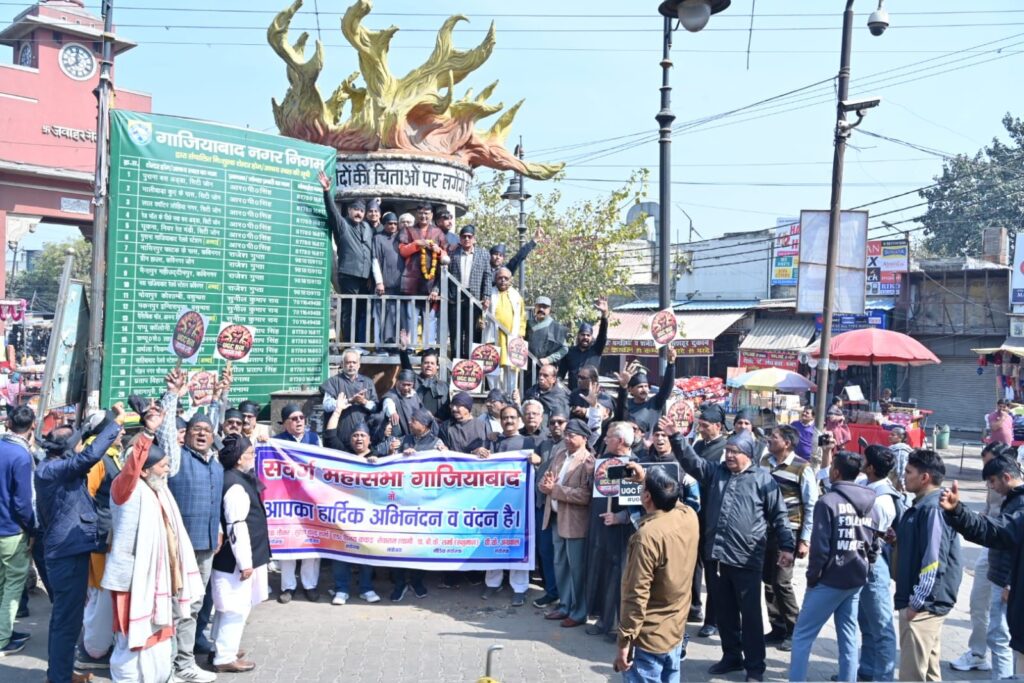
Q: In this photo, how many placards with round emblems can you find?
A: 9